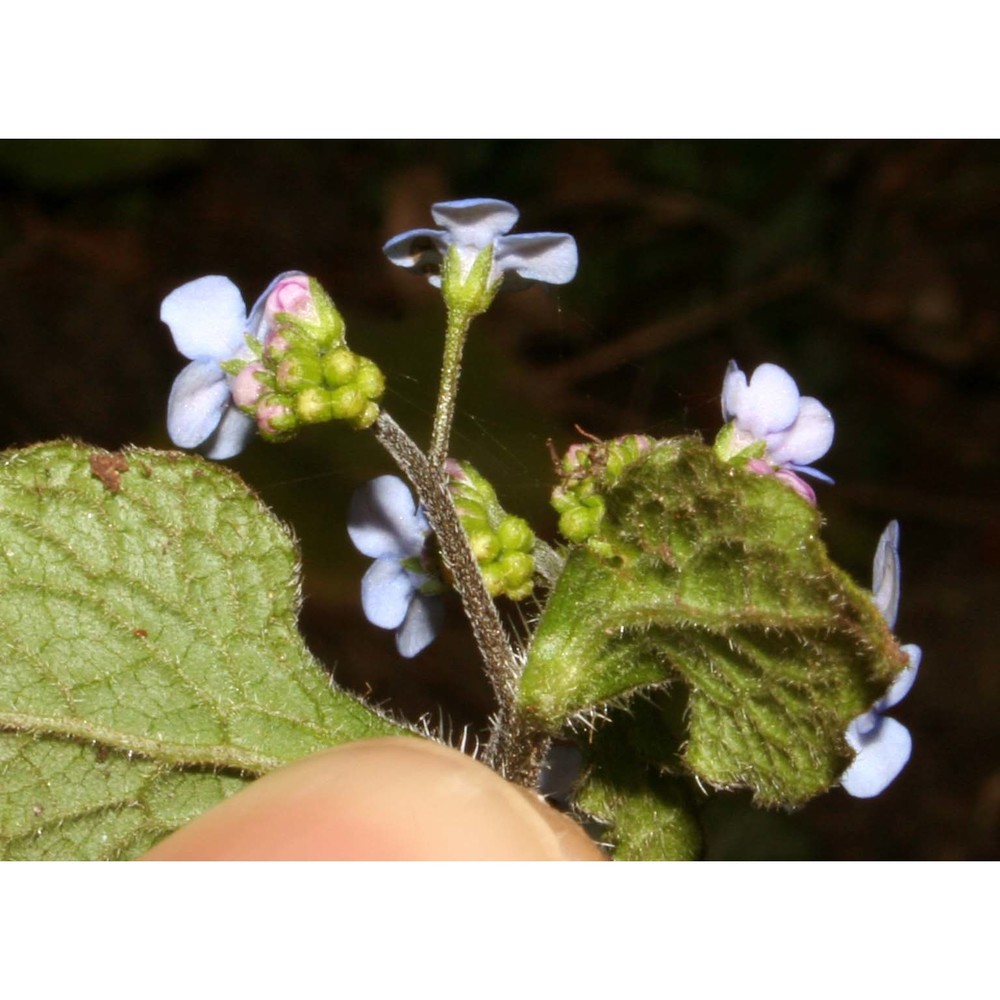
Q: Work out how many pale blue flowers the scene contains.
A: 5